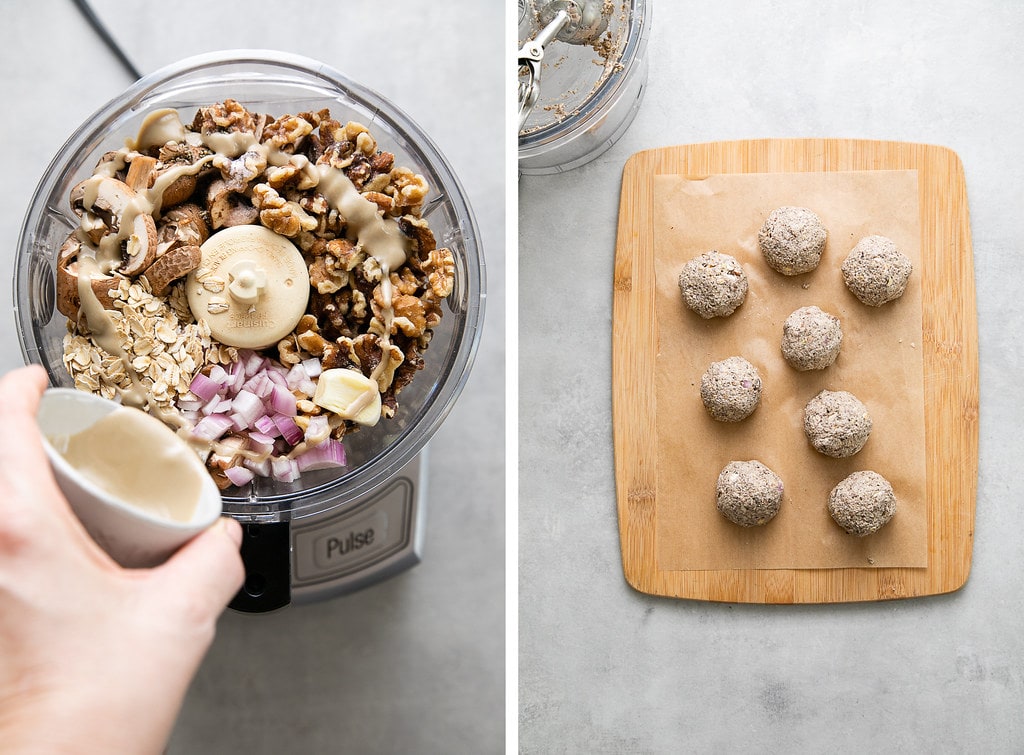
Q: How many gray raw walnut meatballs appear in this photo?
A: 8